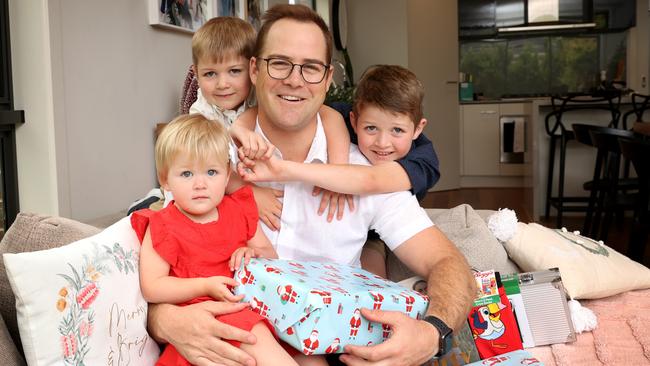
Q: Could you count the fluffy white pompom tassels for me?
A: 2